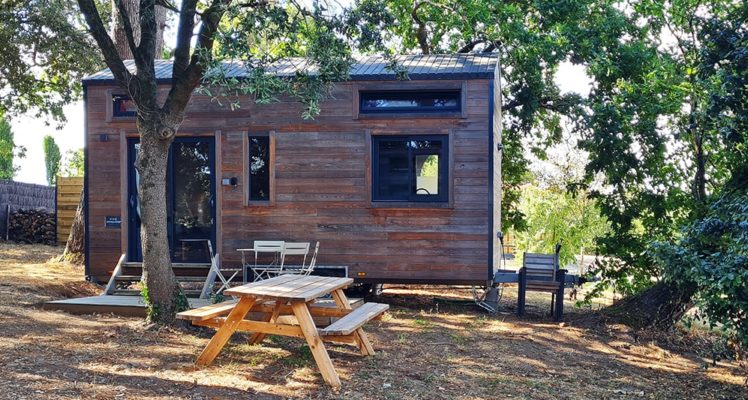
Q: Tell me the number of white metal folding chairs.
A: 4